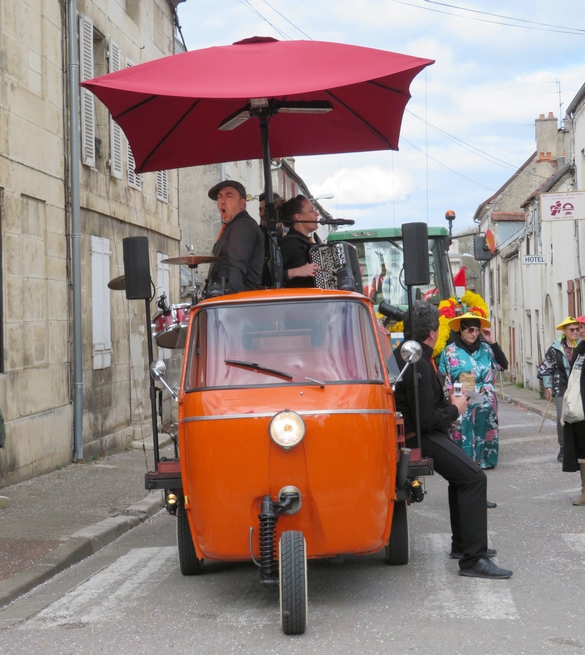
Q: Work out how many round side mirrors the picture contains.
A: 2